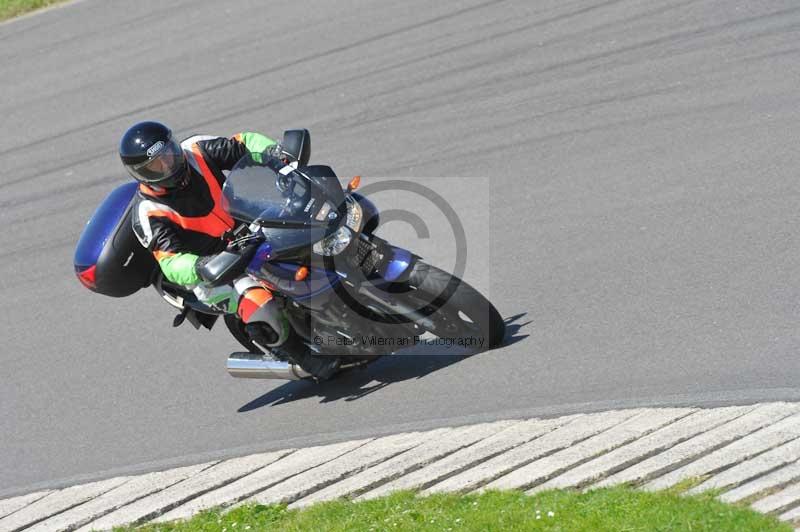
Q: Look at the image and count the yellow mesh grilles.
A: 0